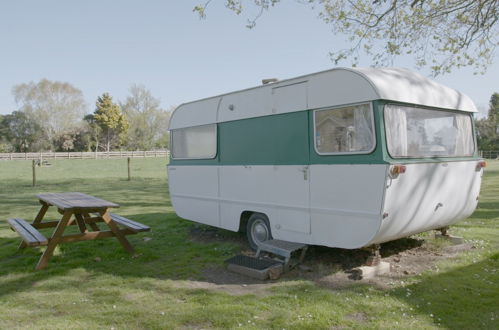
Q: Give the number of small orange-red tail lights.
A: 2